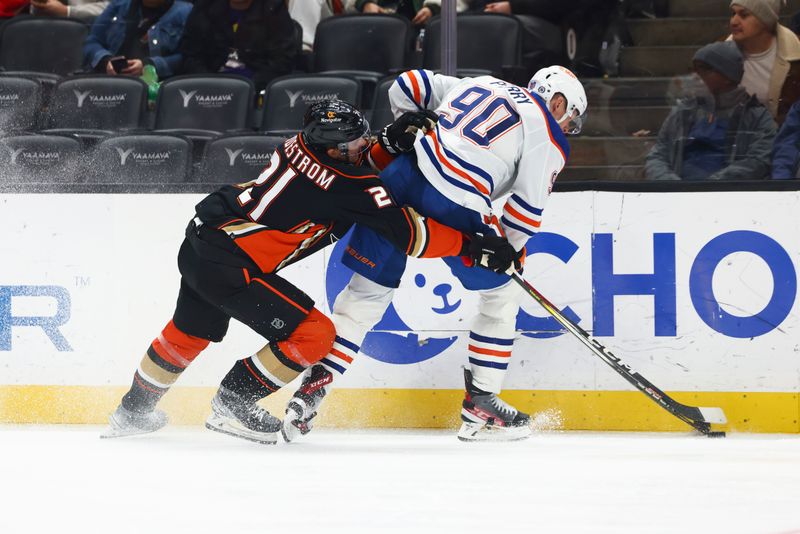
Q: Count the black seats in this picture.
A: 11